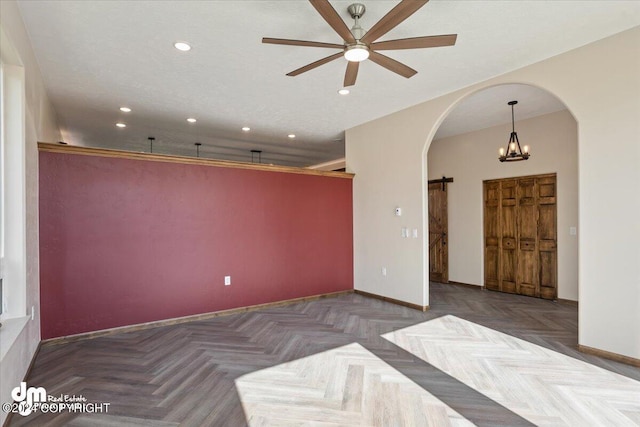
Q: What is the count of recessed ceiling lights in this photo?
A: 7